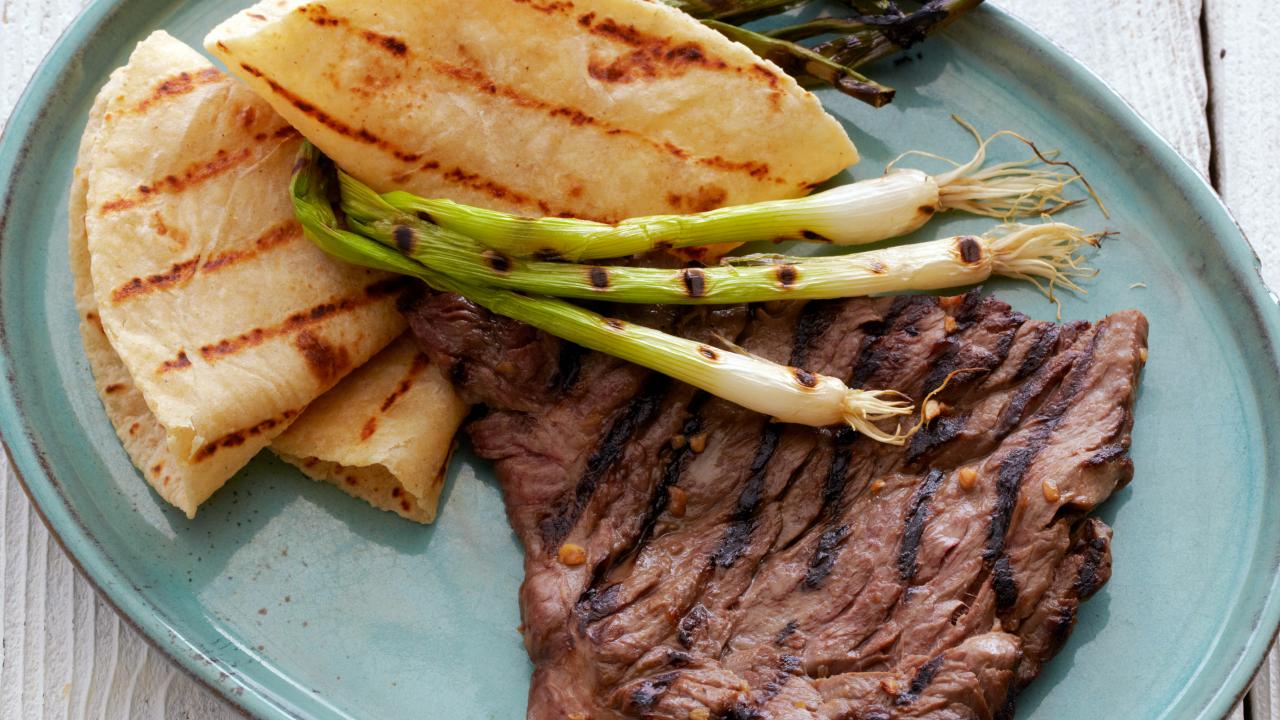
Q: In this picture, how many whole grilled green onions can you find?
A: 3